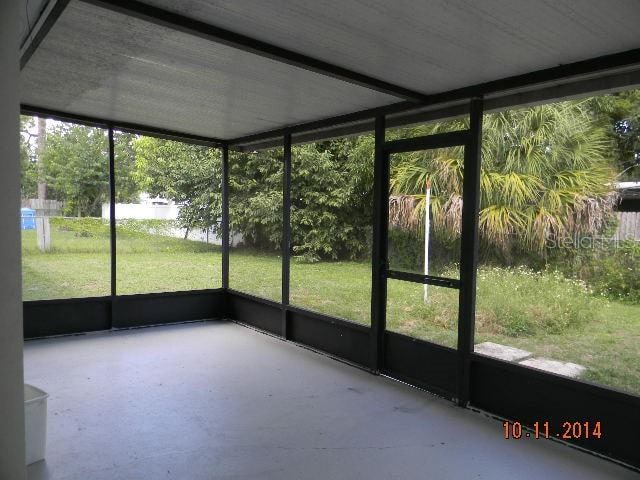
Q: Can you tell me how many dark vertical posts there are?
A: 5